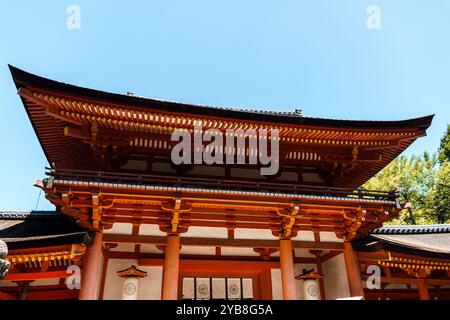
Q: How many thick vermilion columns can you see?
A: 4